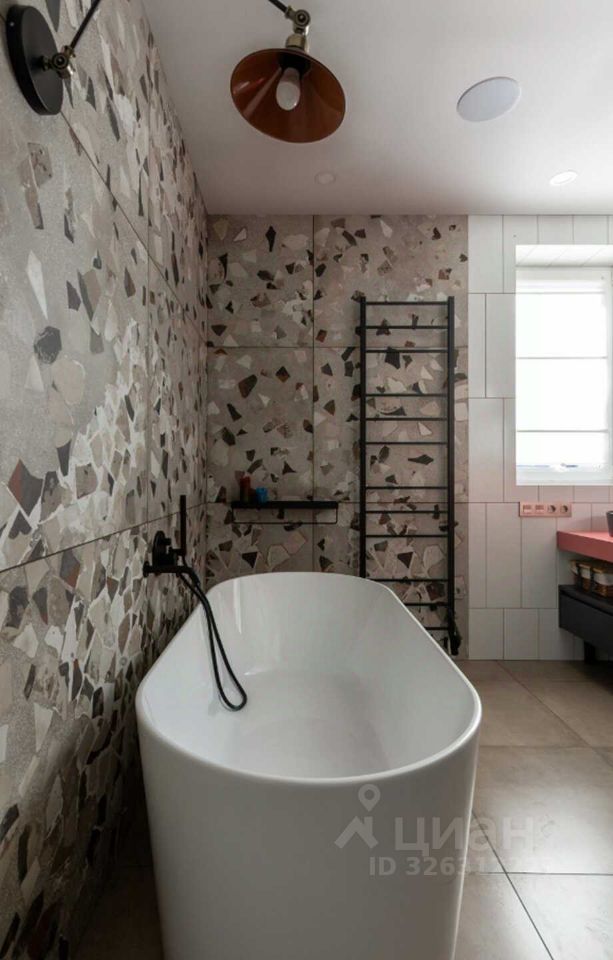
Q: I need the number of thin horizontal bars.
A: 12